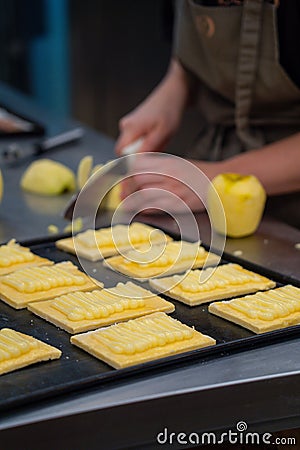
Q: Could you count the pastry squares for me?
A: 9